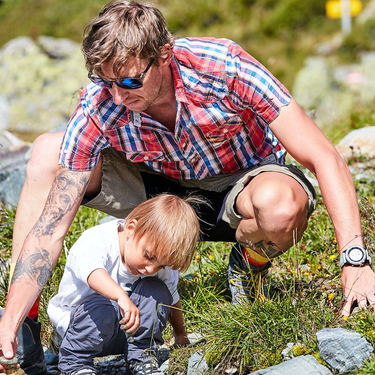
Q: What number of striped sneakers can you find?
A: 2